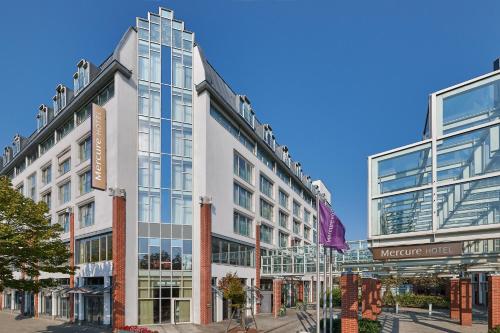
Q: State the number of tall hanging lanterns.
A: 0